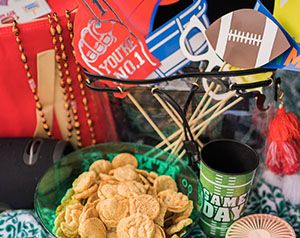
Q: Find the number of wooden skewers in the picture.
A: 8